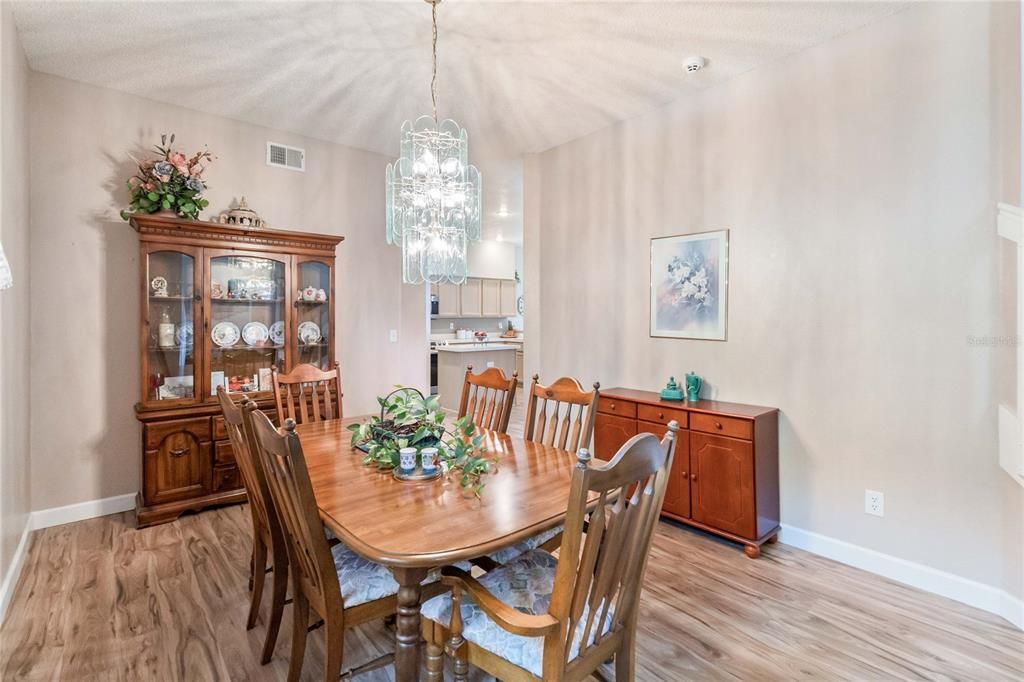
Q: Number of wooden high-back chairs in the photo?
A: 6